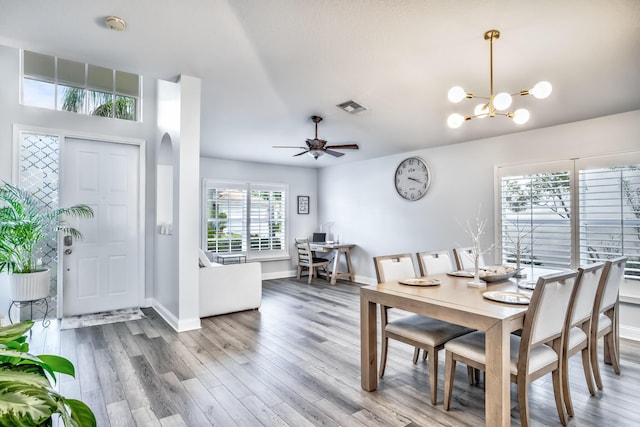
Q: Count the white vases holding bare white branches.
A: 2